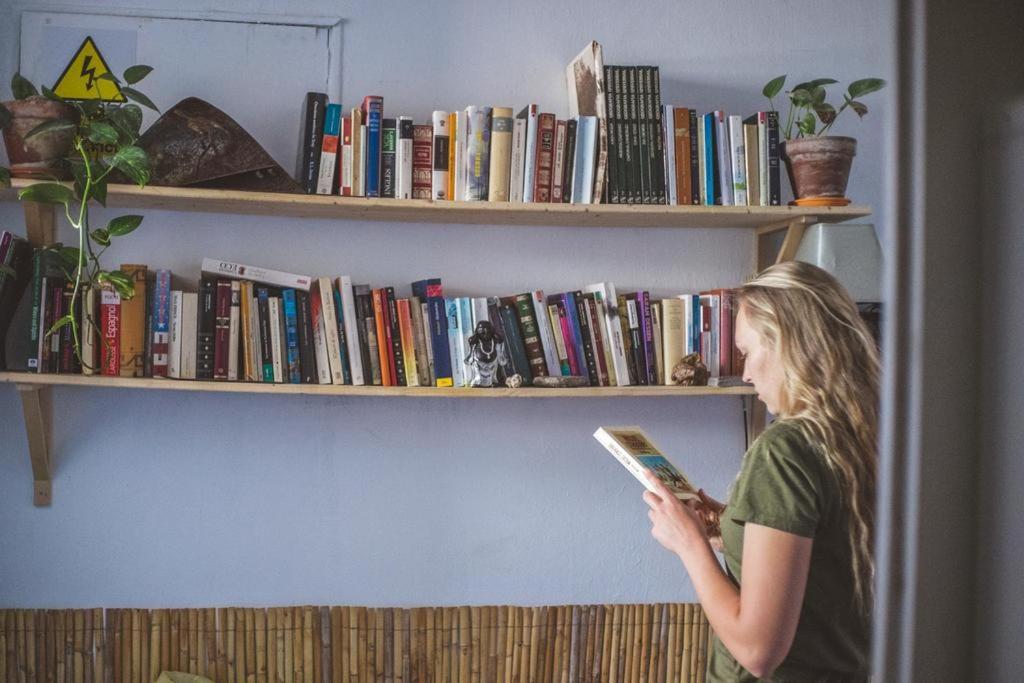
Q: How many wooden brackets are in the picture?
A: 4